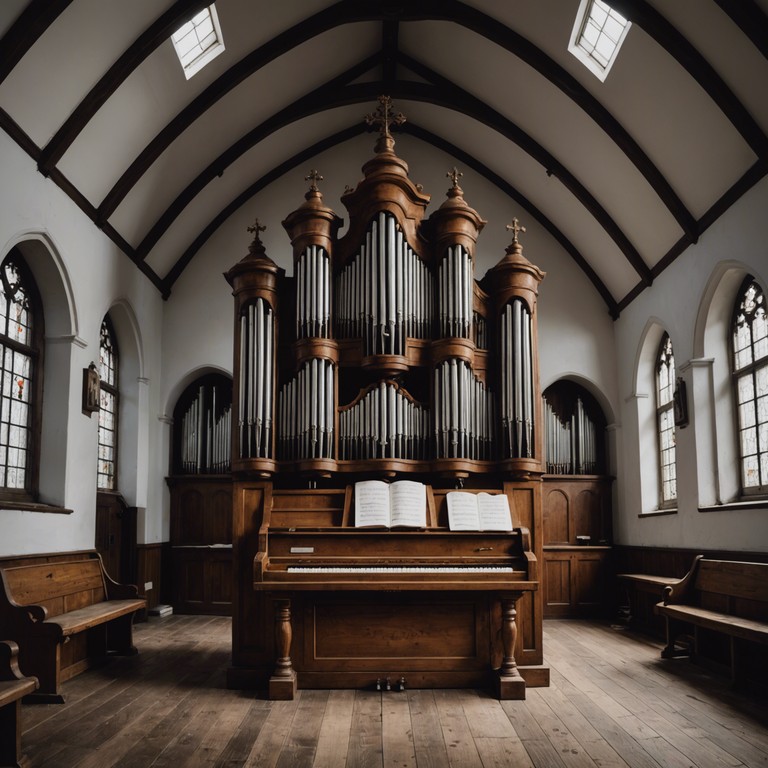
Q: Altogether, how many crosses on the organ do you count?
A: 5